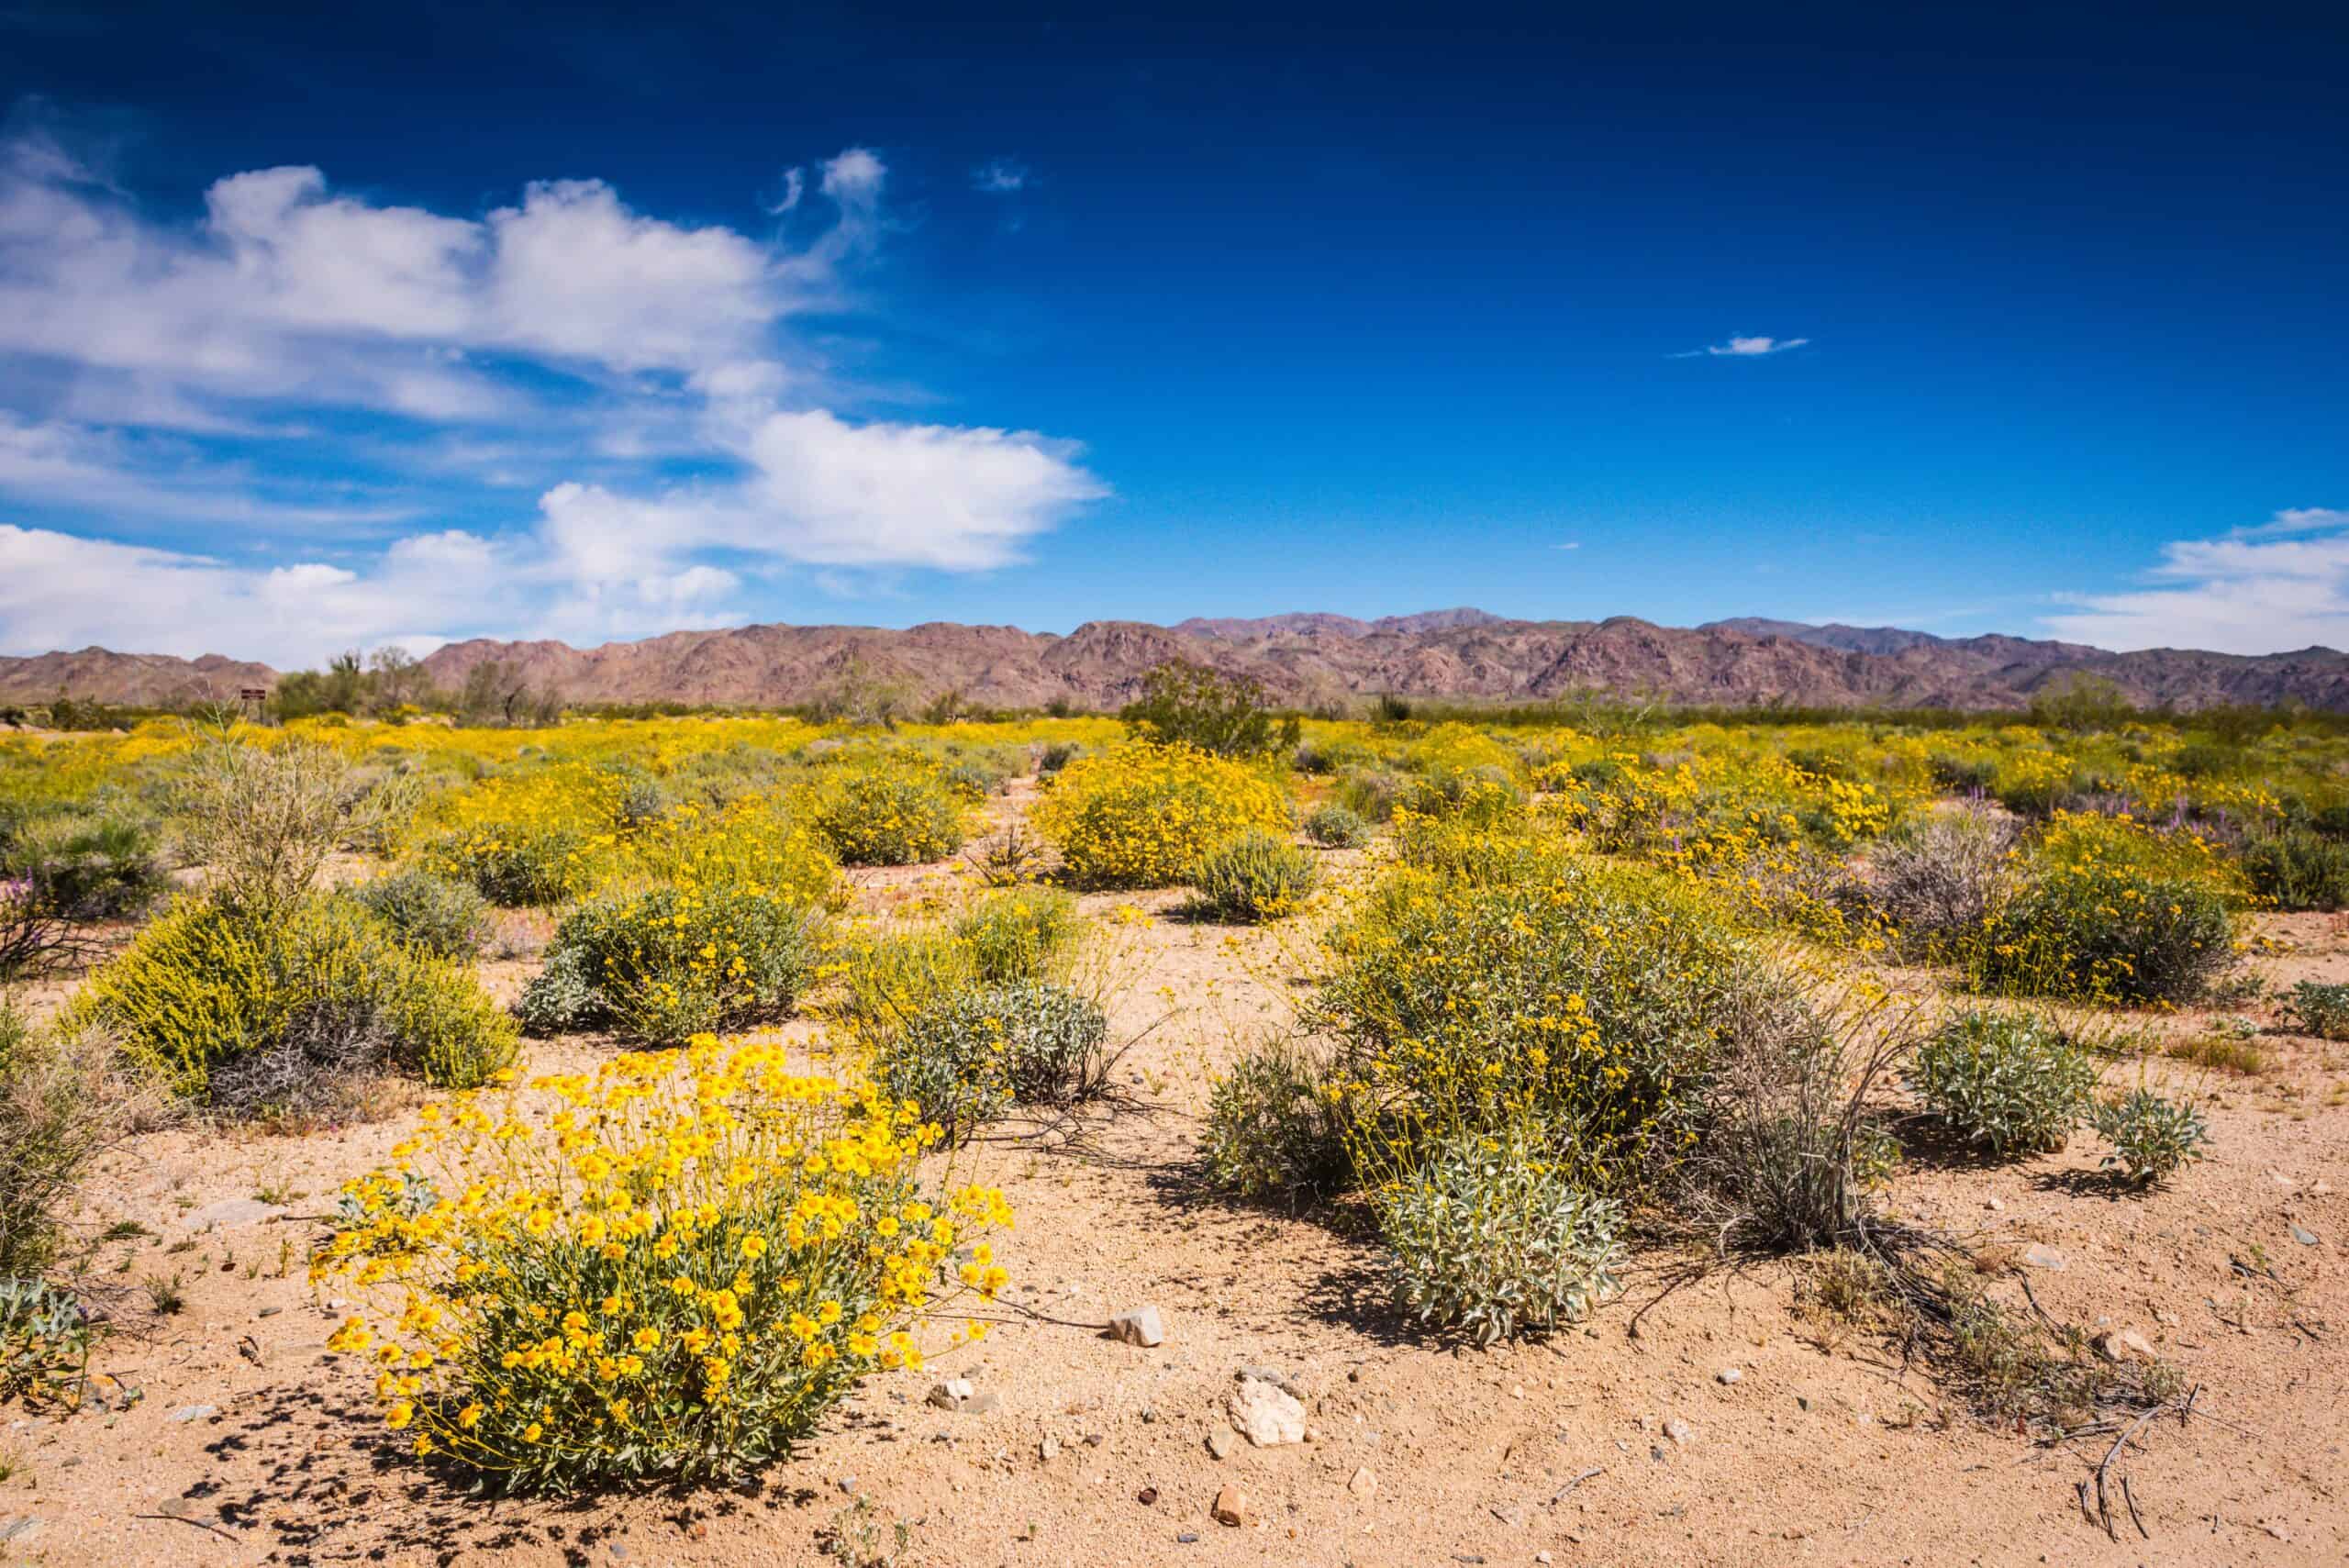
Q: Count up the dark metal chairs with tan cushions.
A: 0